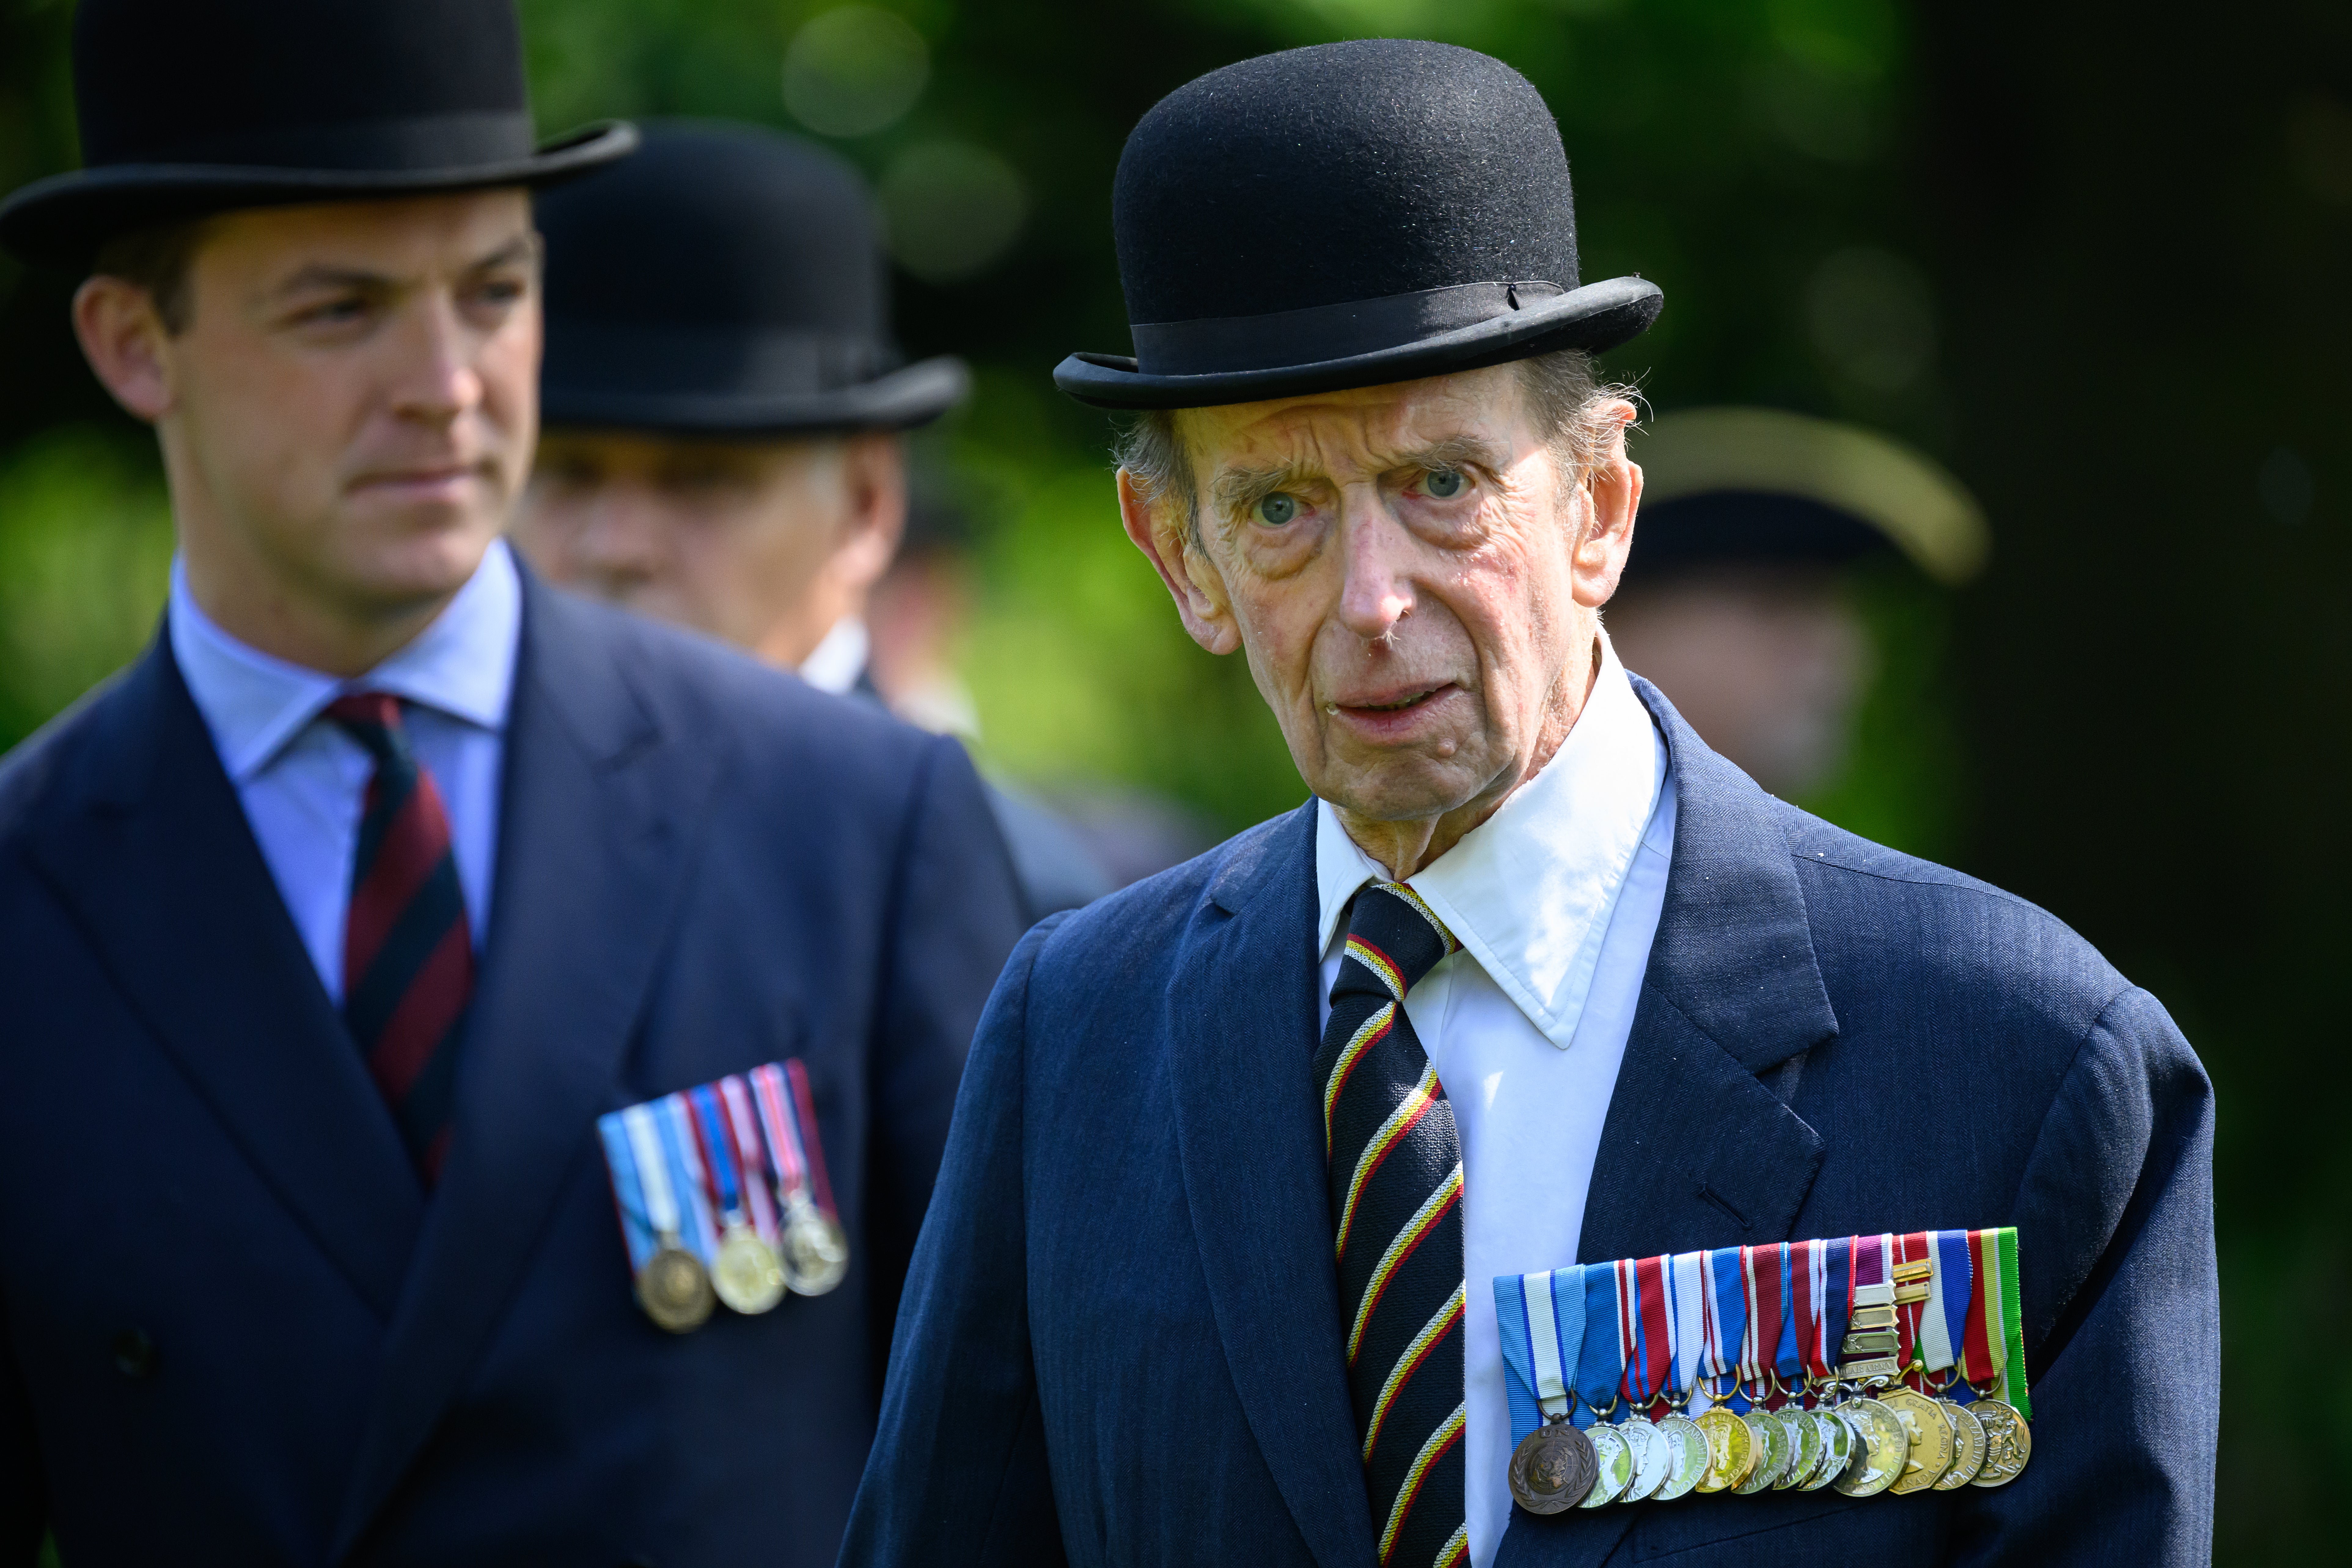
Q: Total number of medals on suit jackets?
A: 15